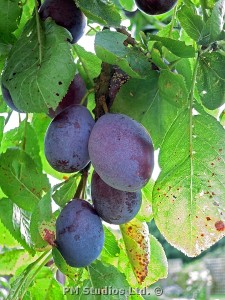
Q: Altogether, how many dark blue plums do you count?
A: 8